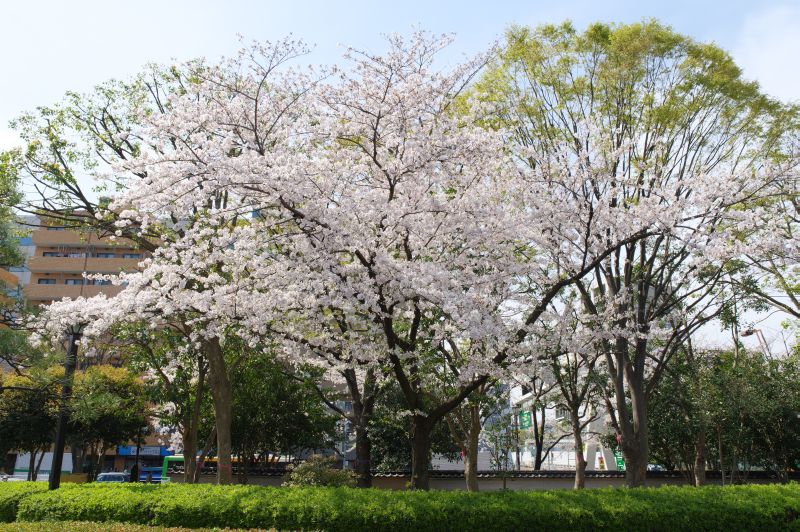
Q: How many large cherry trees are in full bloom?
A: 1